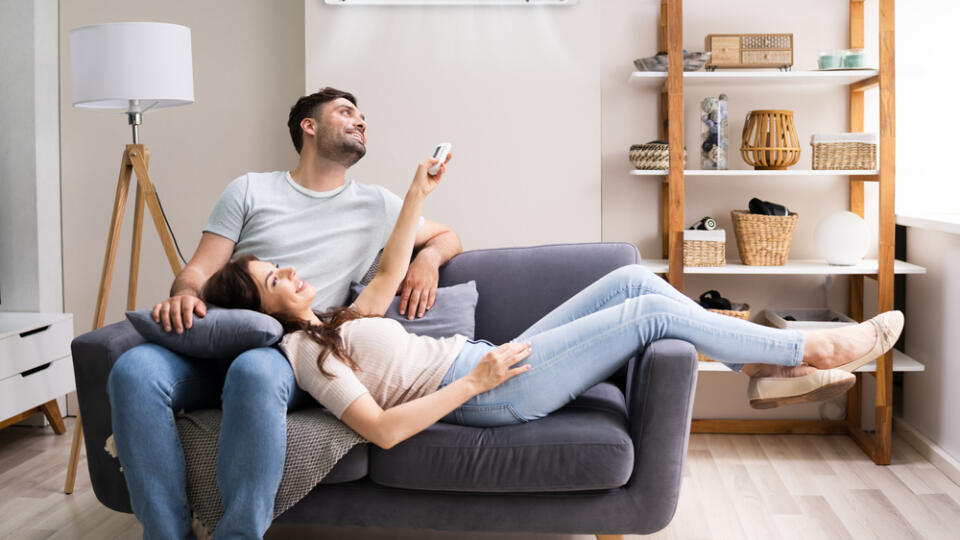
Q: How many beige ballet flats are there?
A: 2